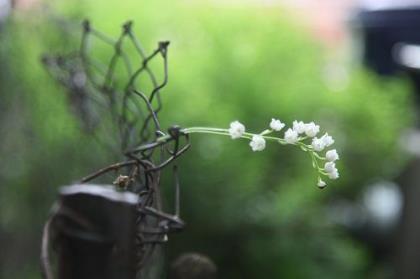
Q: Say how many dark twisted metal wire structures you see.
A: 1